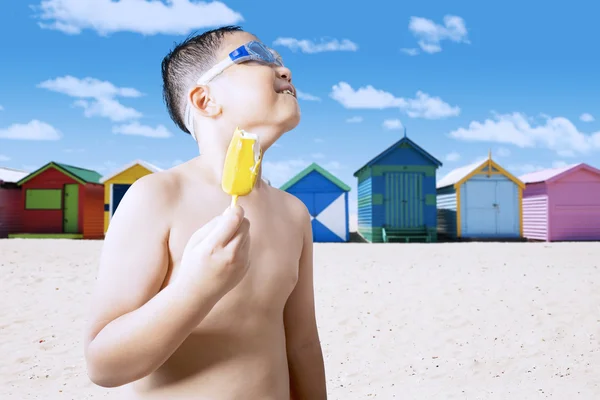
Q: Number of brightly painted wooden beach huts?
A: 7